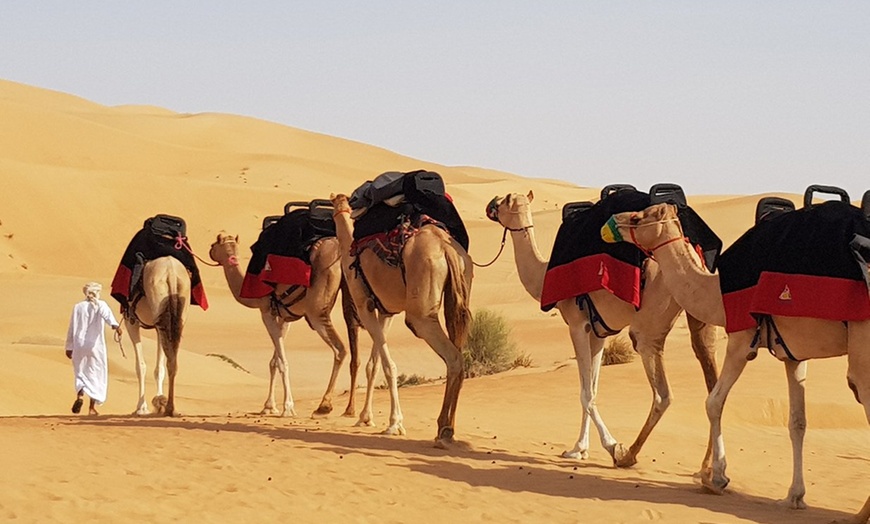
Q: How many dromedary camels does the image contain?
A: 5